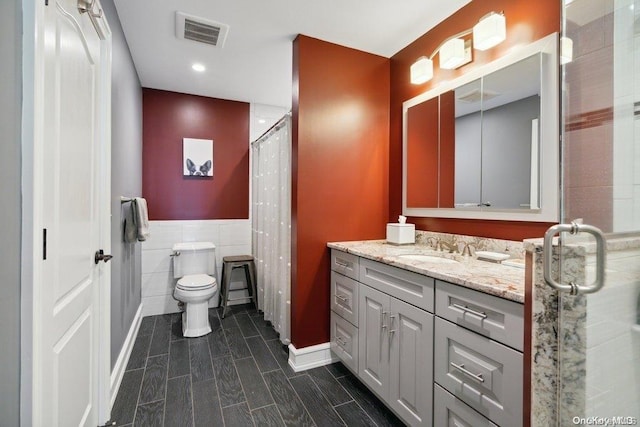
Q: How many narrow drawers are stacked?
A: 3